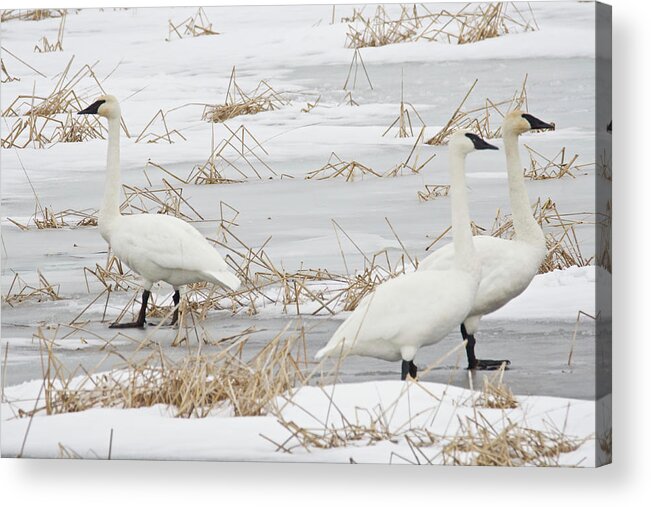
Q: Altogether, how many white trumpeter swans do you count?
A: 3